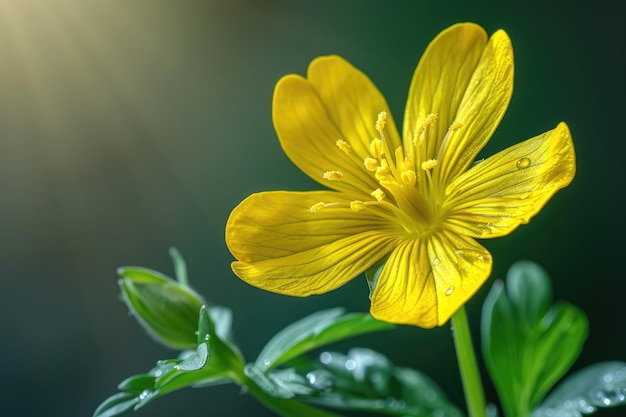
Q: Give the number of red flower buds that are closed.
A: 0